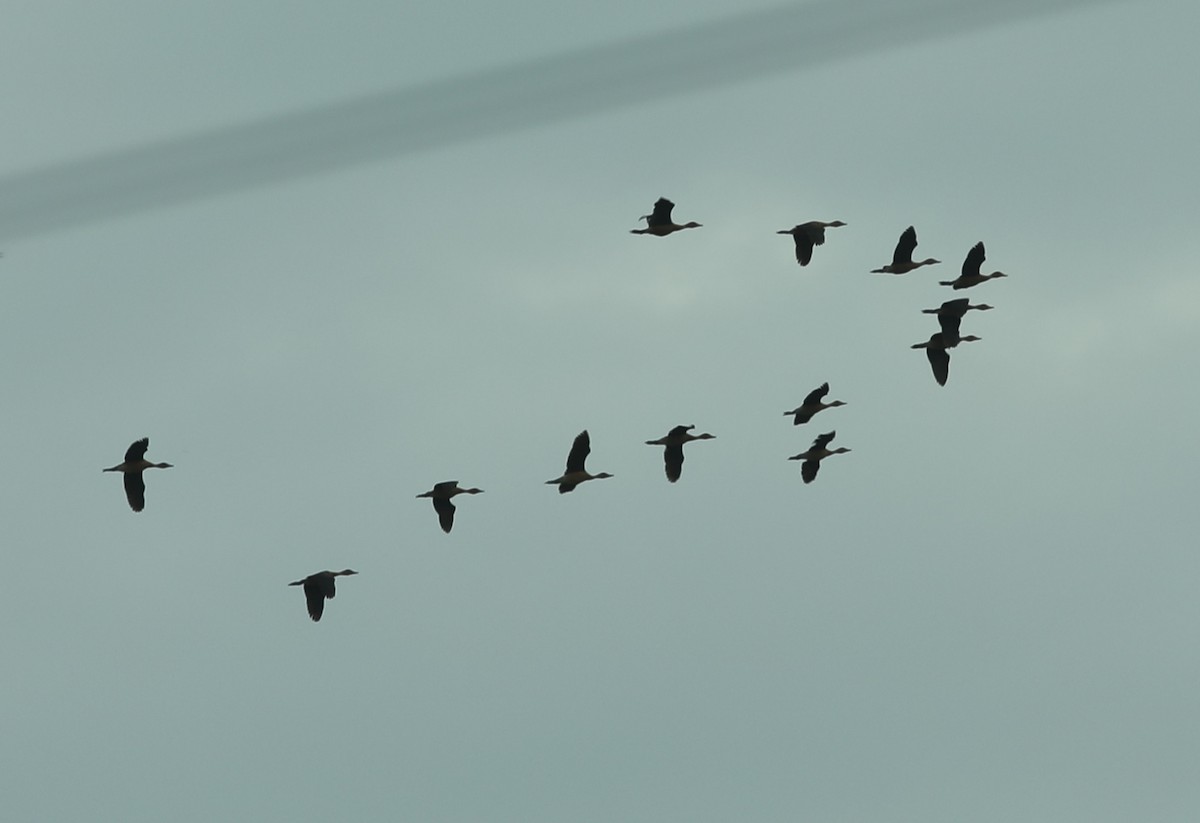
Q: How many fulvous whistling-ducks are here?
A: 13